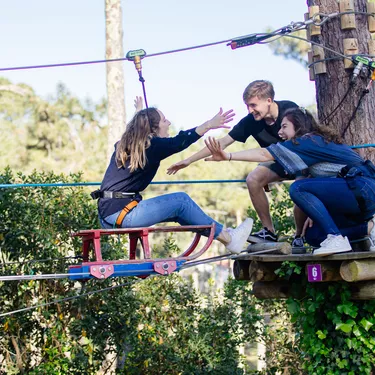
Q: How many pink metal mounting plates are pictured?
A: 2